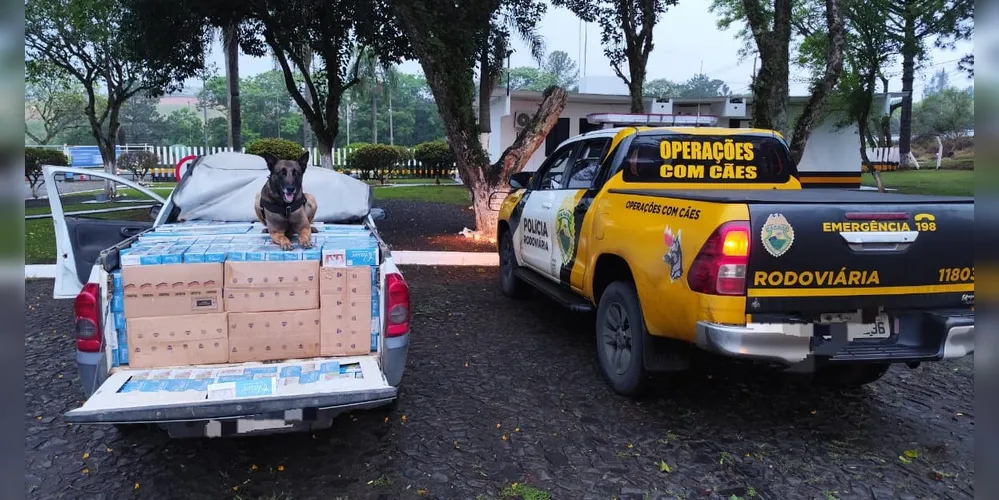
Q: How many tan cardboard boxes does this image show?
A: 5